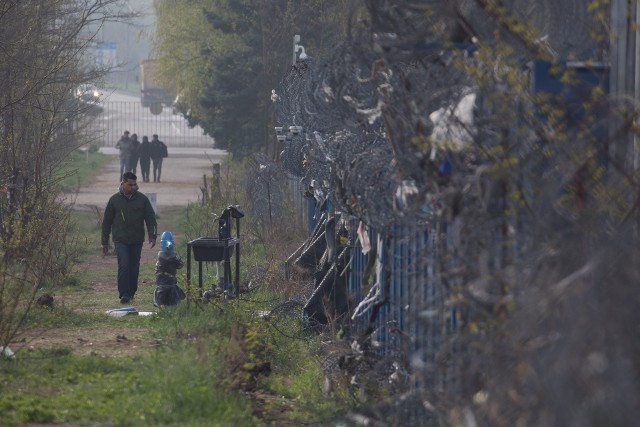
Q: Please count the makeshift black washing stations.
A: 1